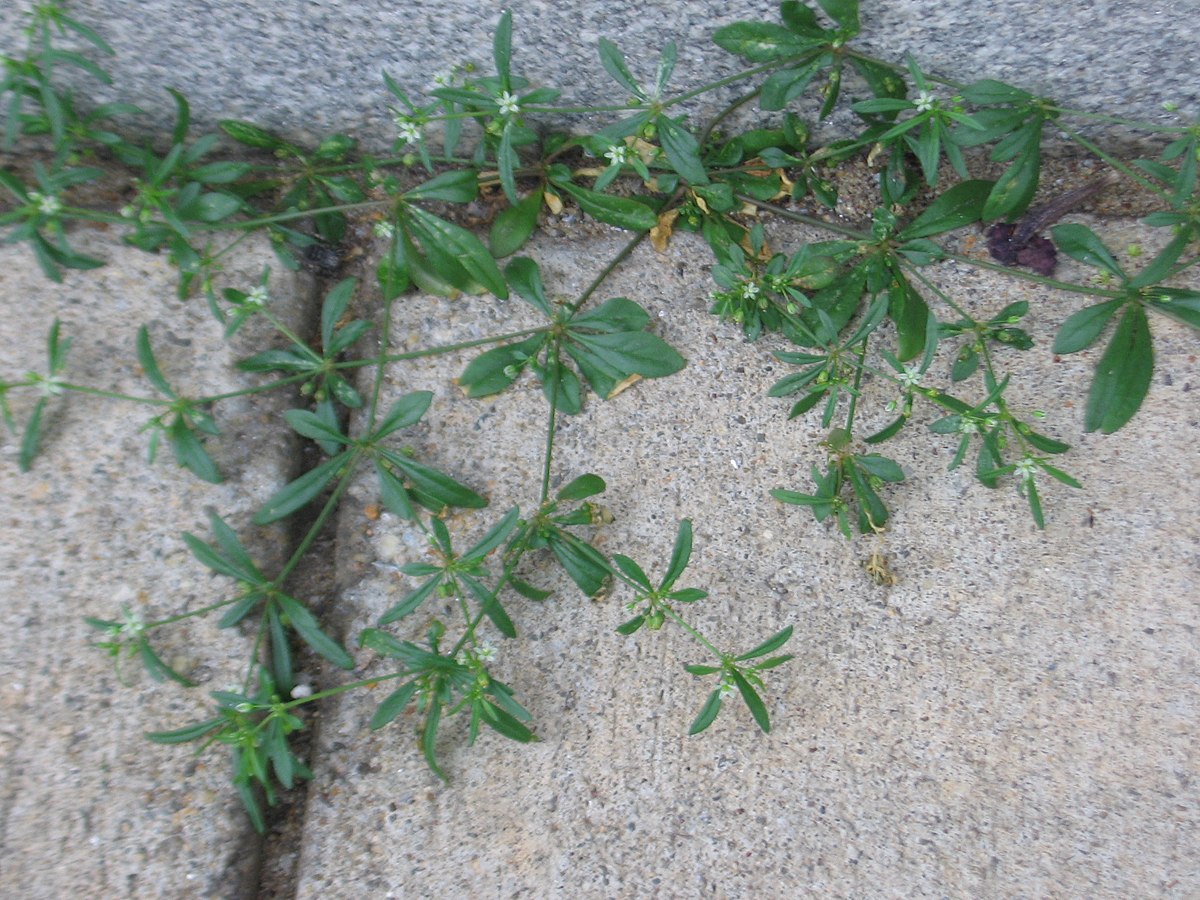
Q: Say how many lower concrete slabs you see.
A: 2